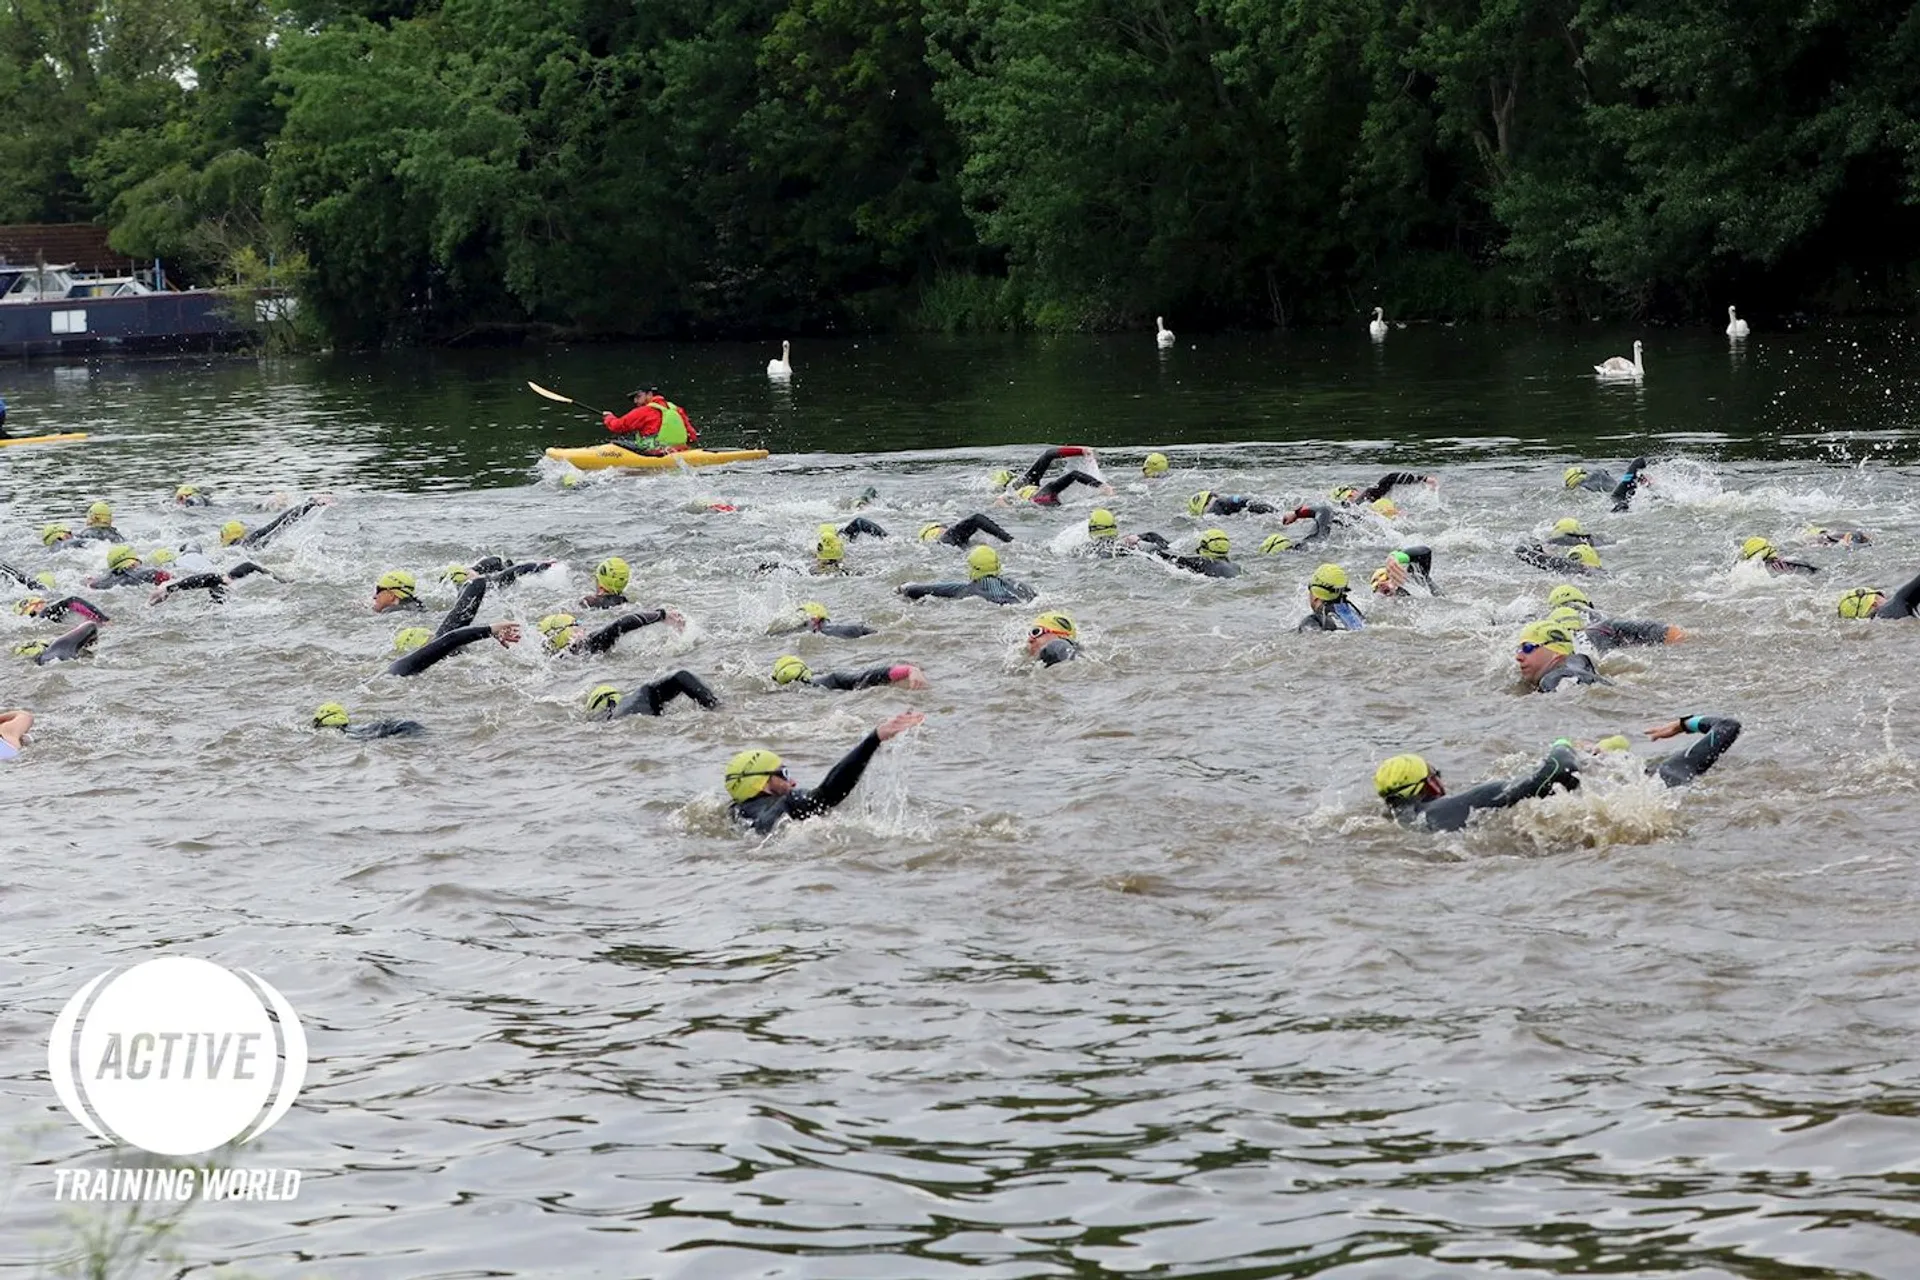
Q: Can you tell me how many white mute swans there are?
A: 5